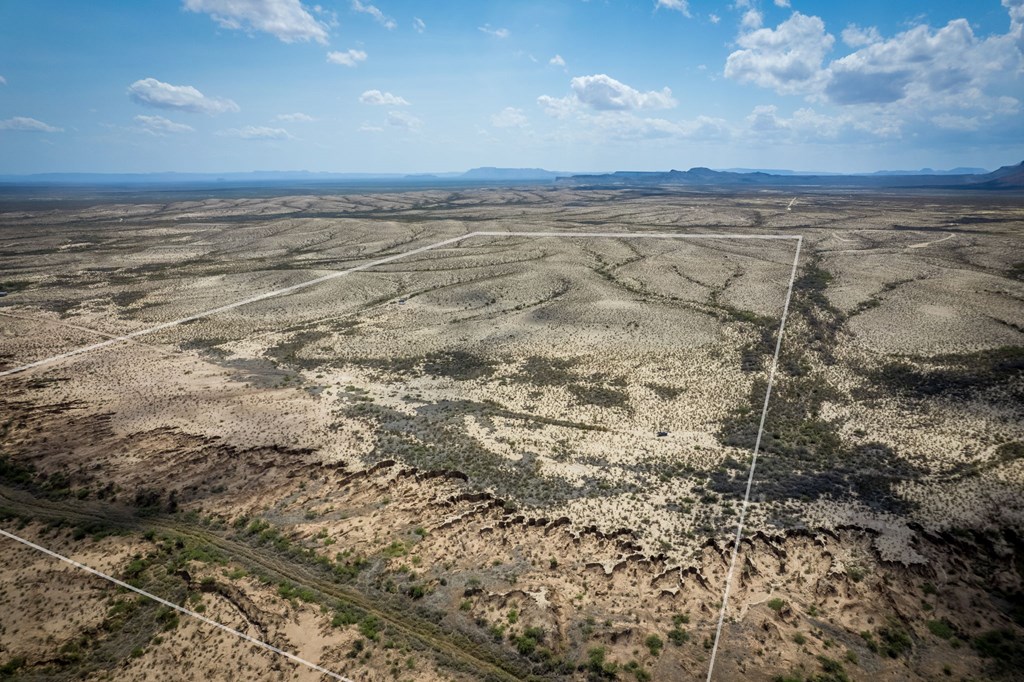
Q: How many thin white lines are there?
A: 4